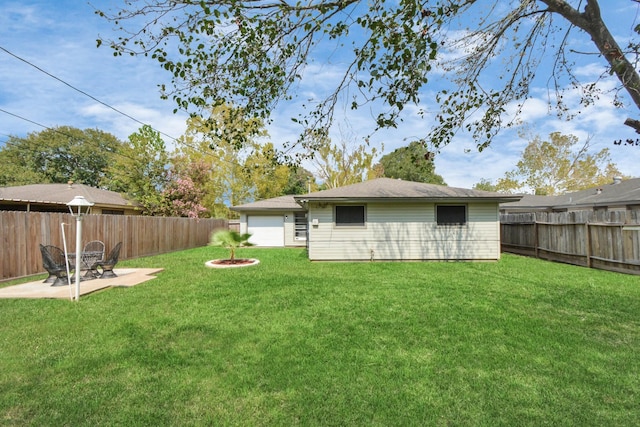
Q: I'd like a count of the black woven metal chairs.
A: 4